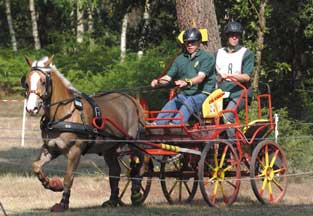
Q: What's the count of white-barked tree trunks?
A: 6